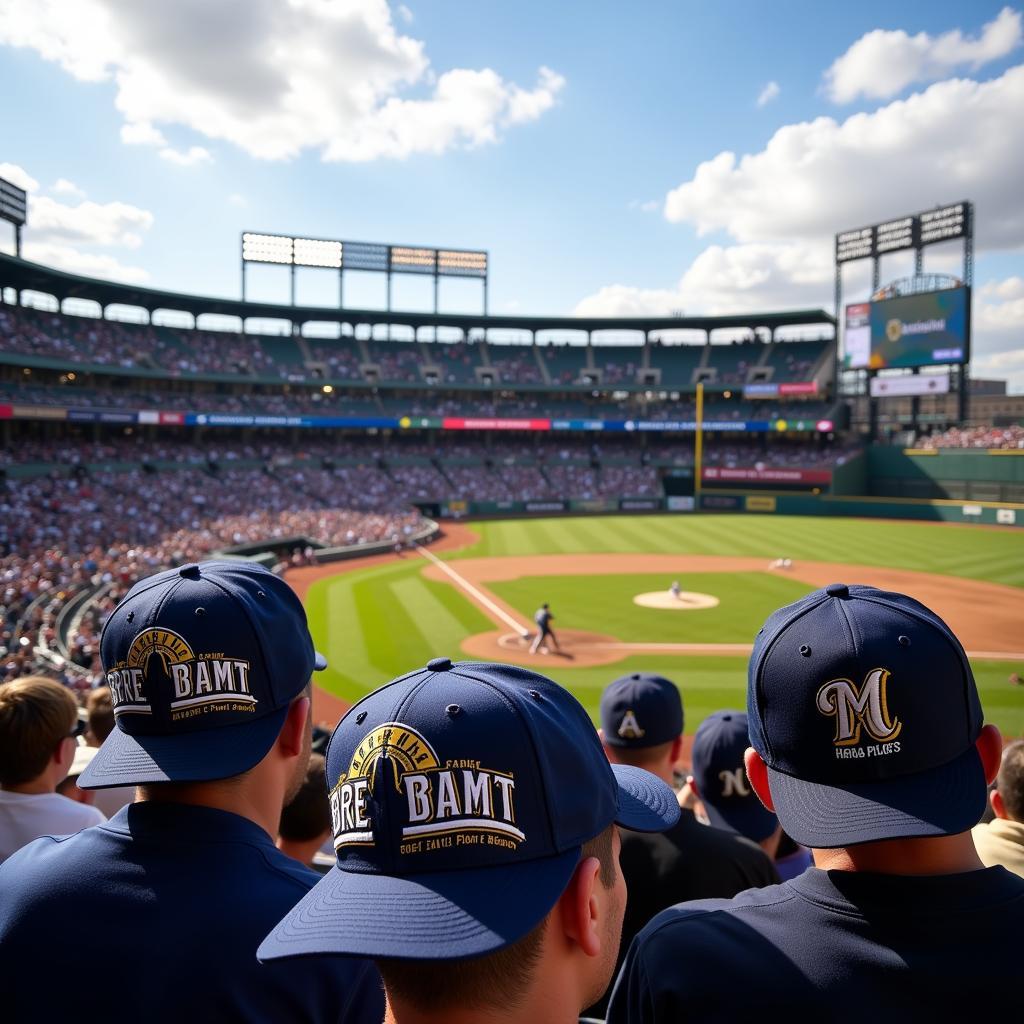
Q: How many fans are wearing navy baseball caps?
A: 5